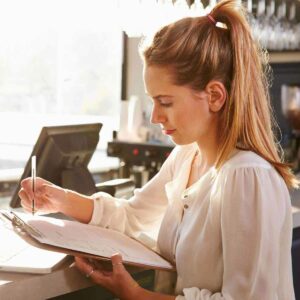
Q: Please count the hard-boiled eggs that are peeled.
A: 0